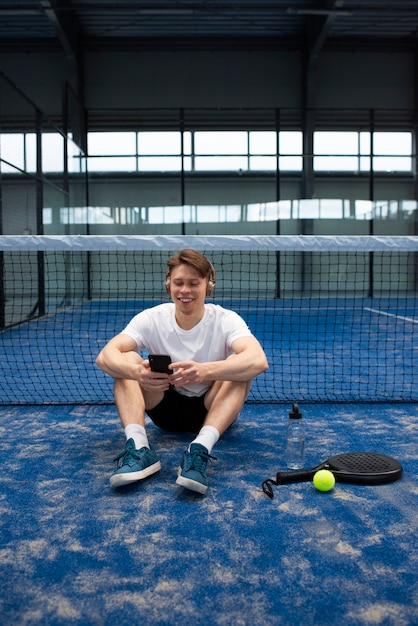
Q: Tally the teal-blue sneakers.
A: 2